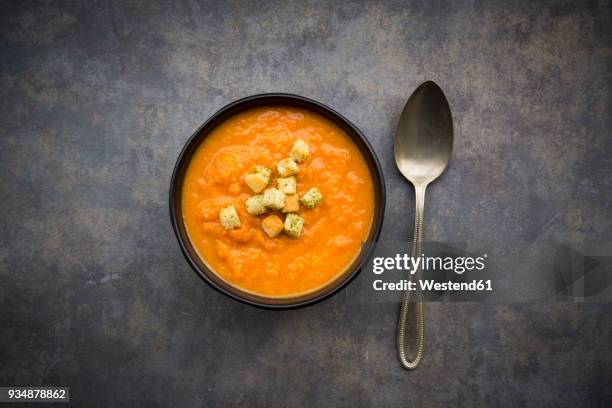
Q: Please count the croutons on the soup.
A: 12